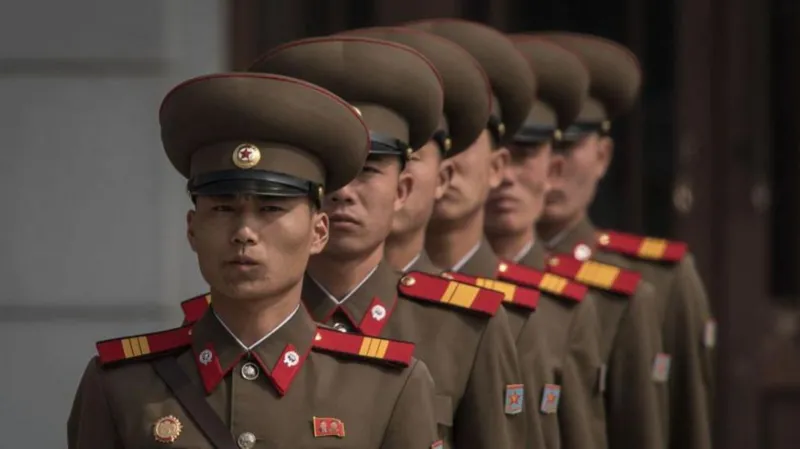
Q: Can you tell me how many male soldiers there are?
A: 6